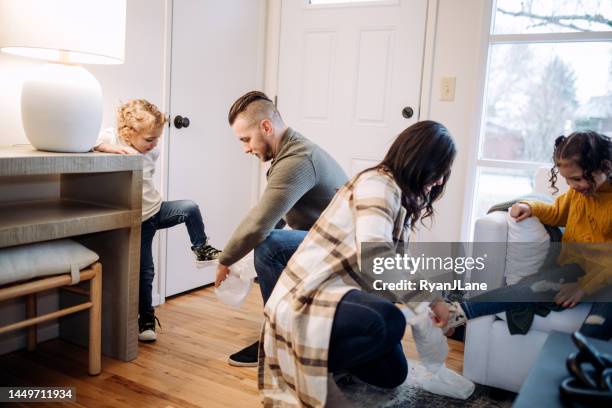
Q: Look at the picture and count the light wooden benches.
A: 1